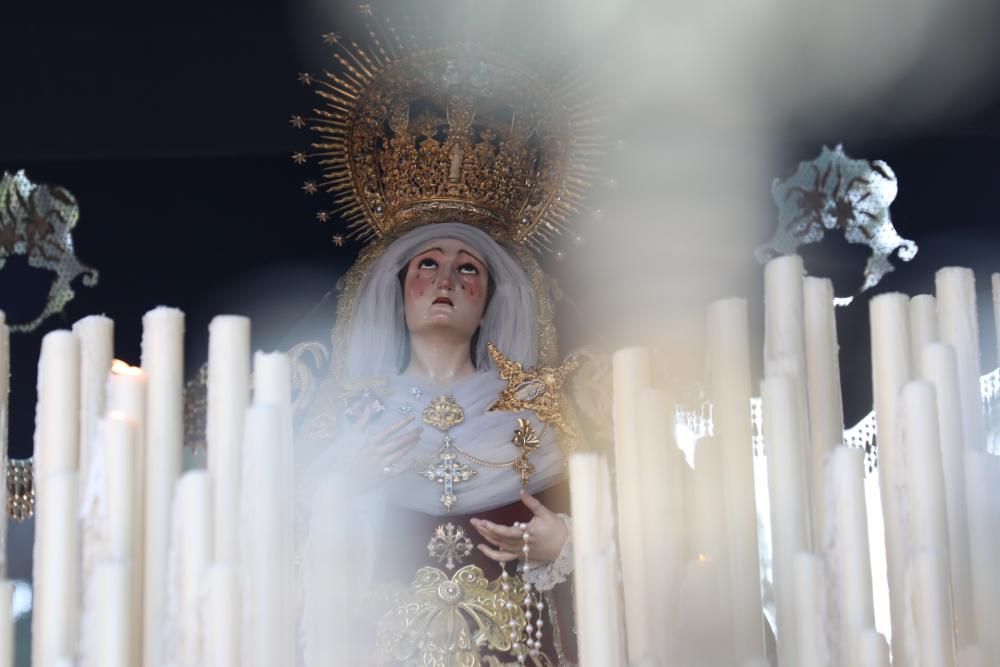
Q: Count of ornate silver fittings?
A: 2